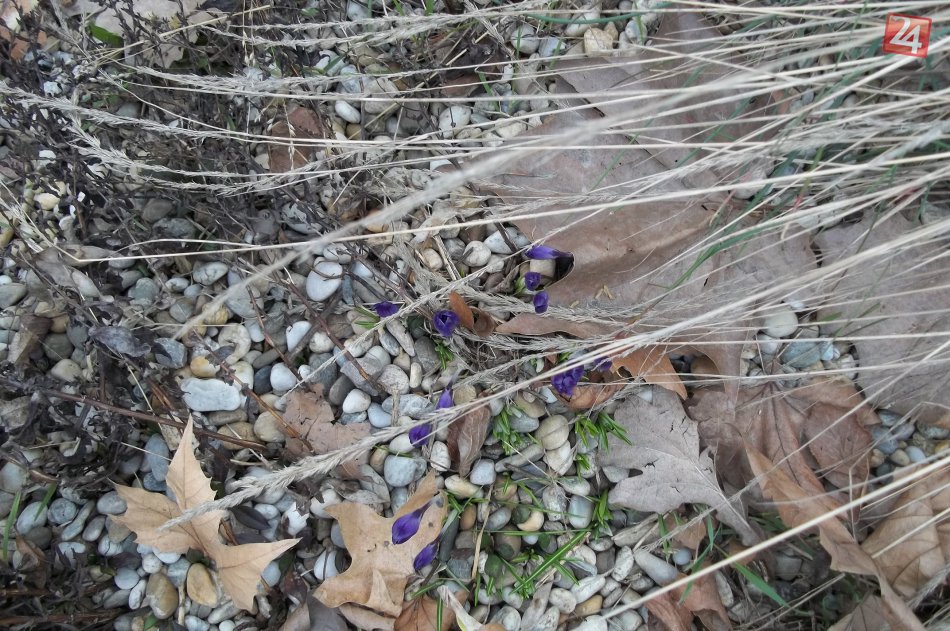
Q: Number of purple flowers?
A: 11